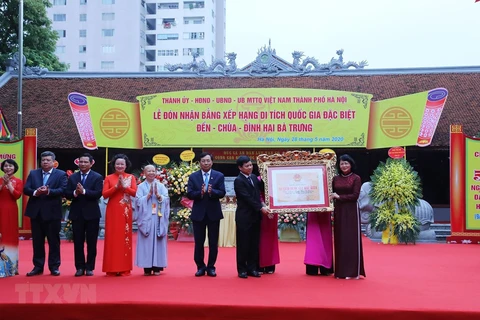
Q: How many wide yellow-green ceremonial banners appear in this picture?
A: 1